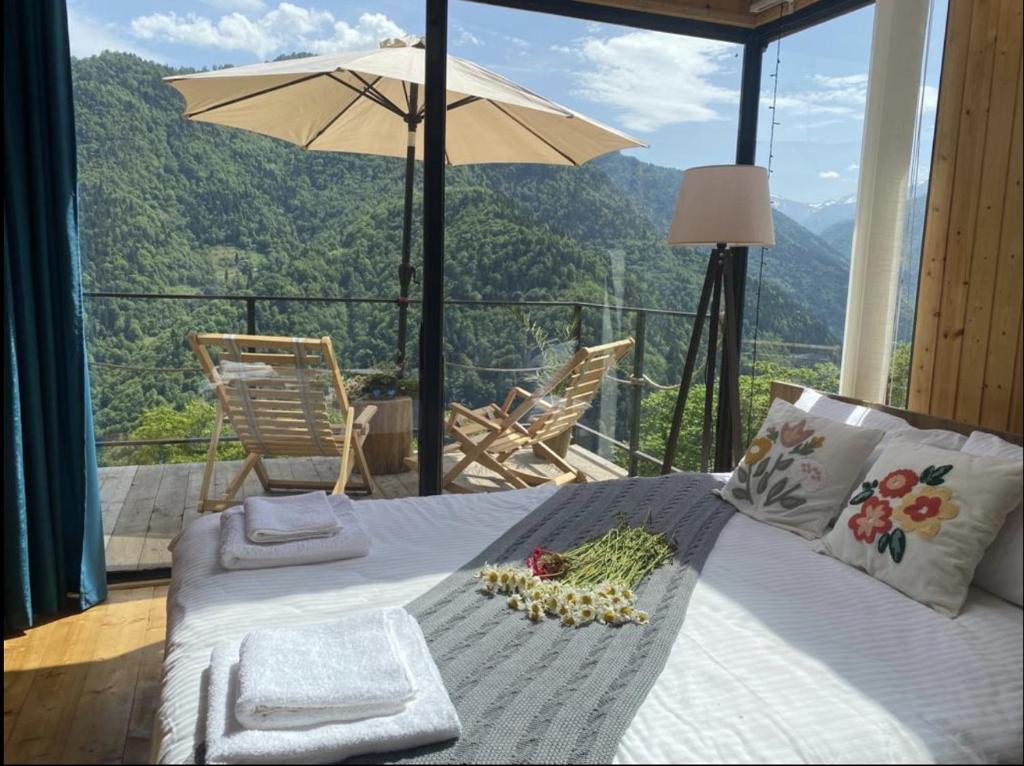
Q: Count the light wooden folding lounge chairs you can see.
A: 2